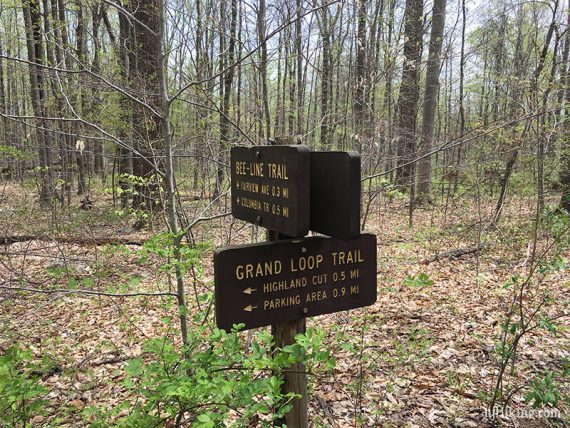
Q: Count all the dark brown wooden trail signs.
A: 3